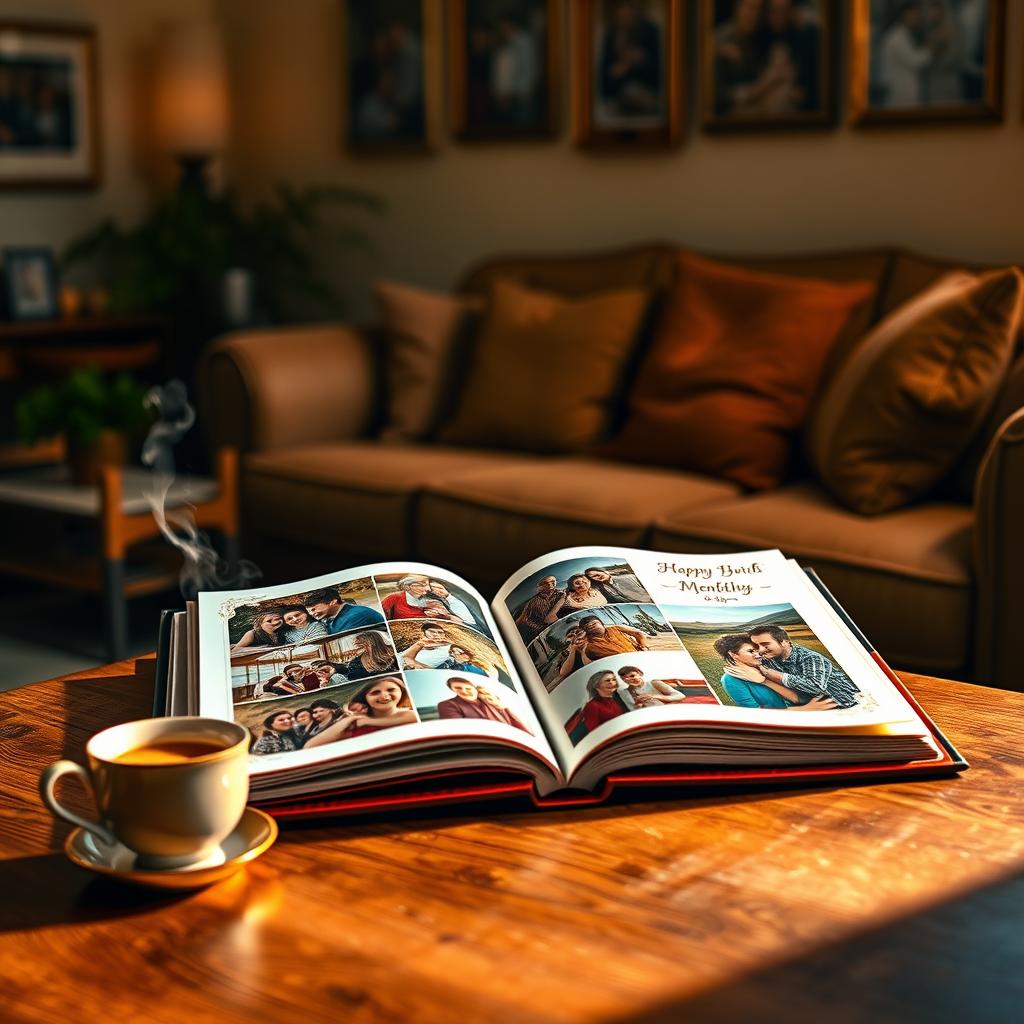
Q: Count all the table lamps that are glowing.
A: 1